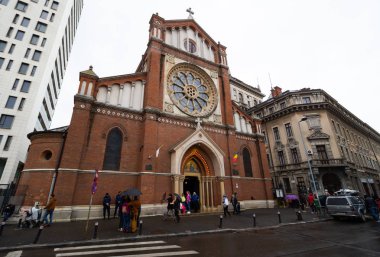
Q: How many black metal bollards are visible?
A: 8